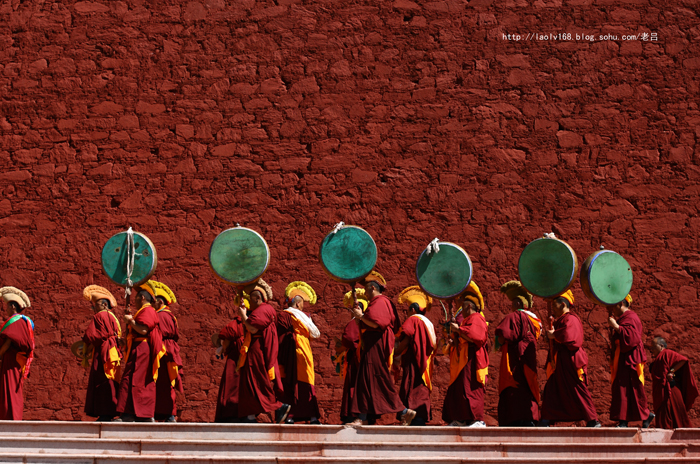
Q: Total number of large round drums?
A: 6